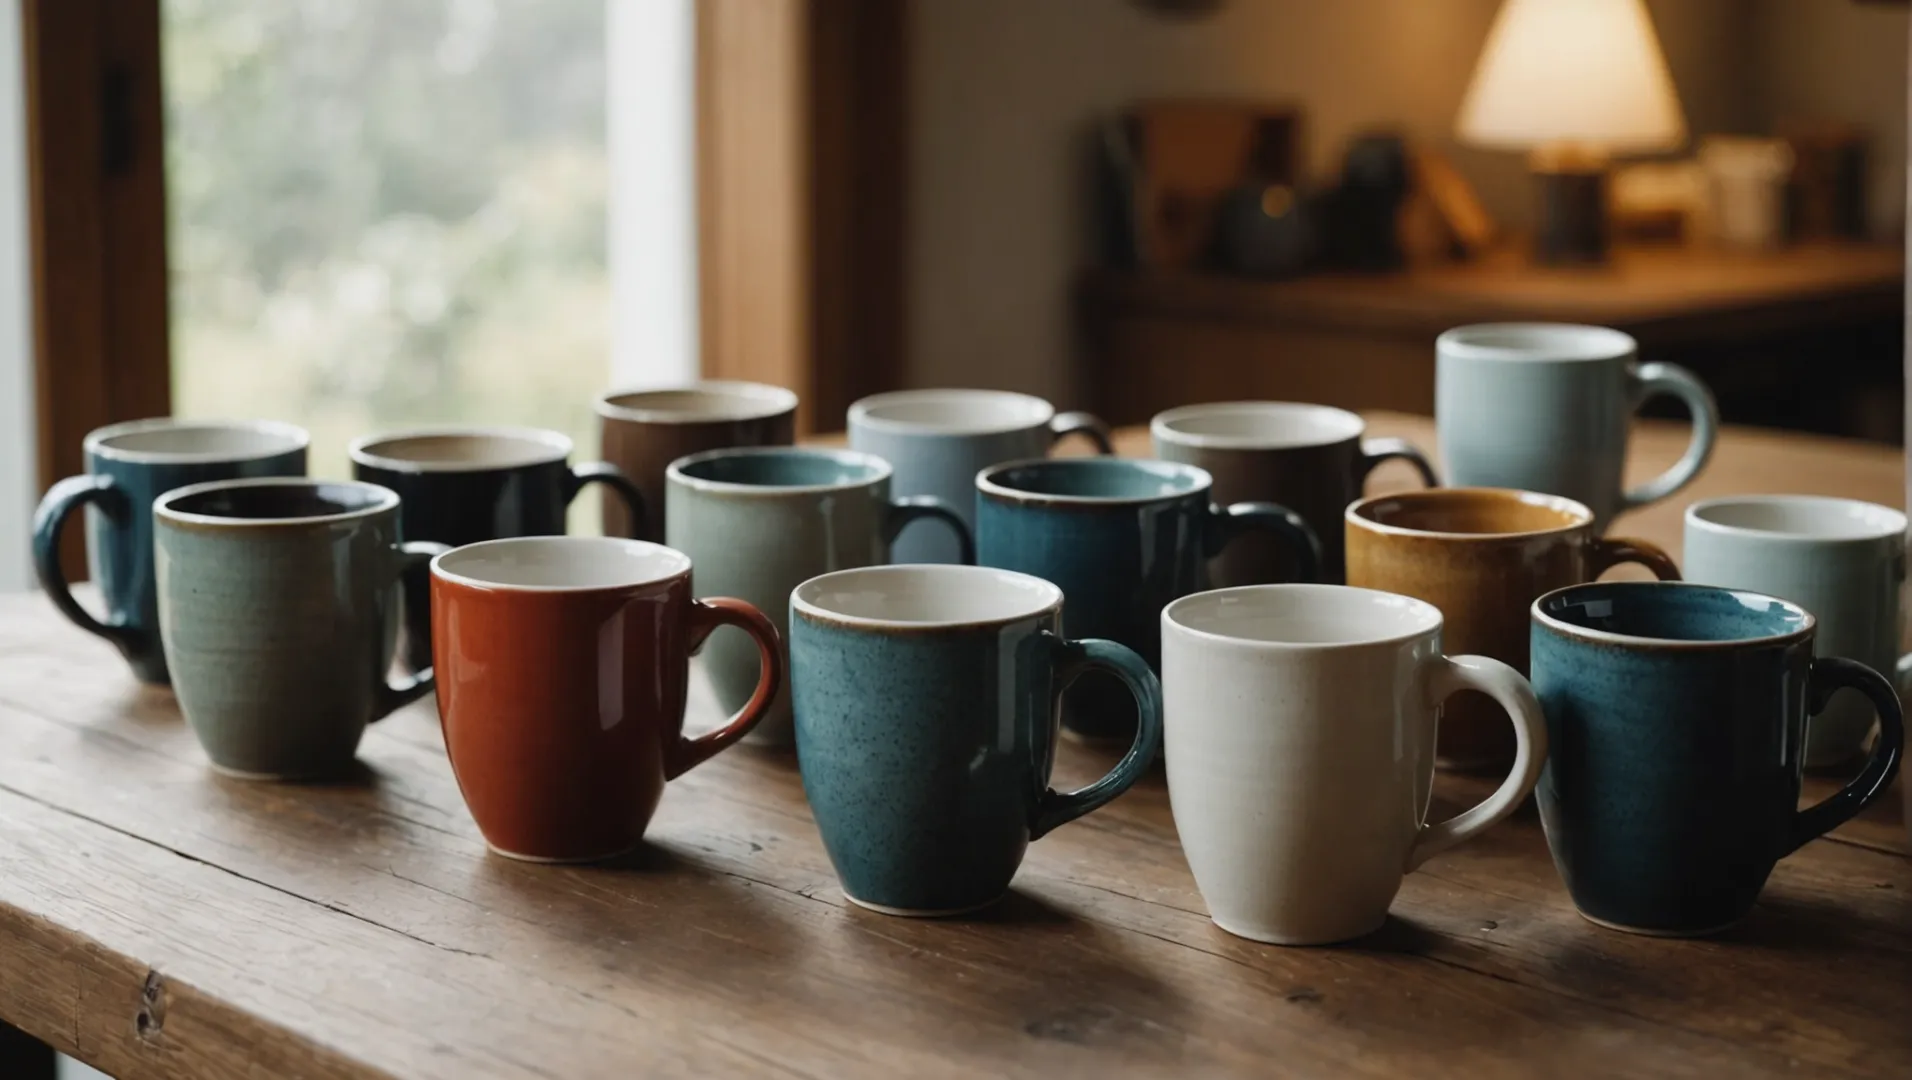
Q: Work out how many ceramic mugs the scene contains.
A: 15